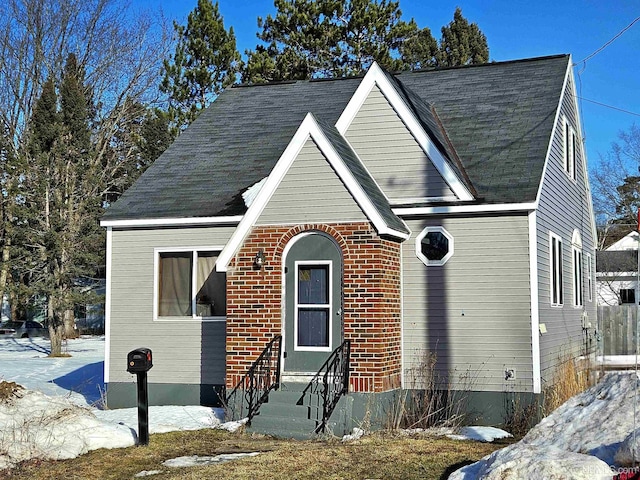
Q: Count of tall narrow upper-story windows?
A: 2